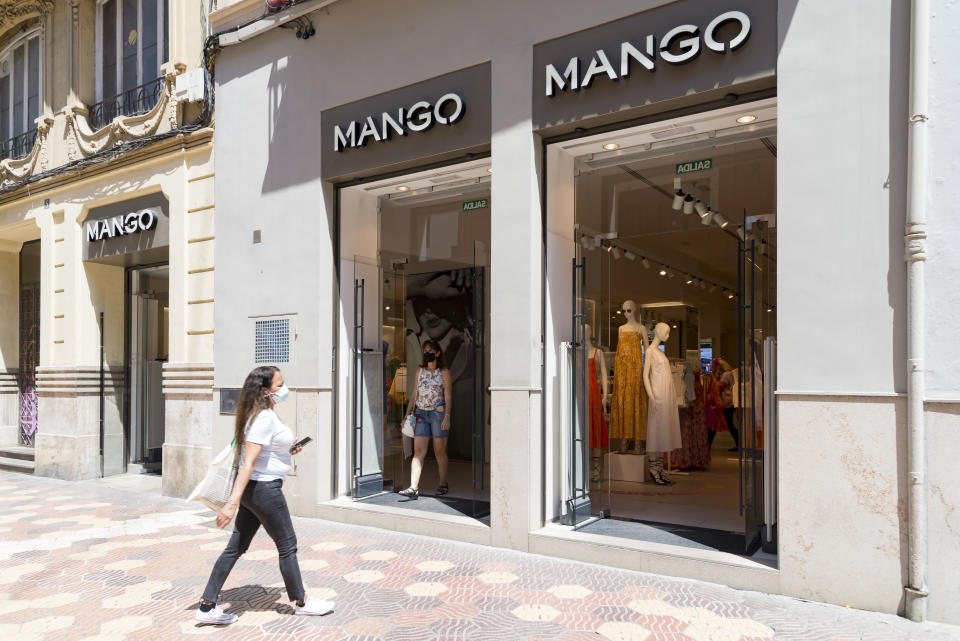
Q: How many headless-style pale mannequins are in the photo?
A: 3